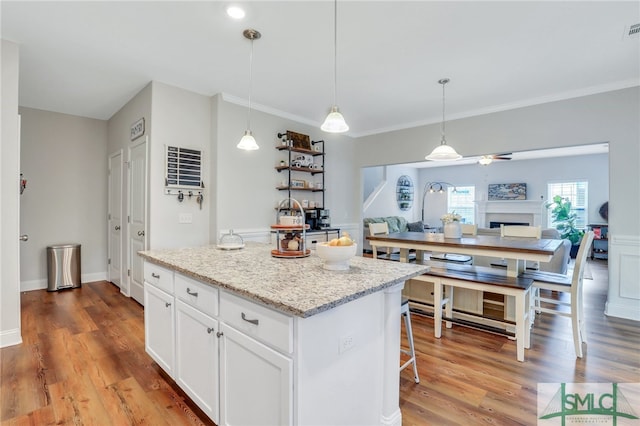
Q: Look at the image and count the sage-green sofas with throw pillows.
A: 1